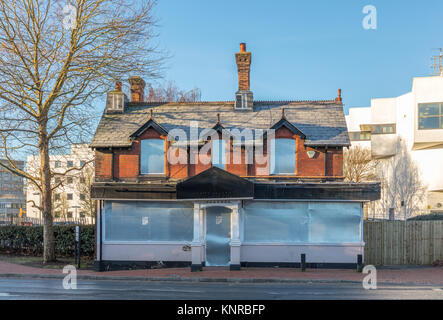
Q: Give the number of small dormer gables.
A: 3